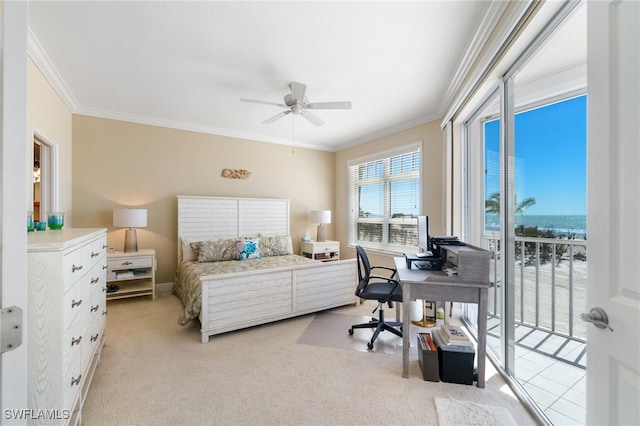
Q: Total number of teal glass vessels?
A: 3